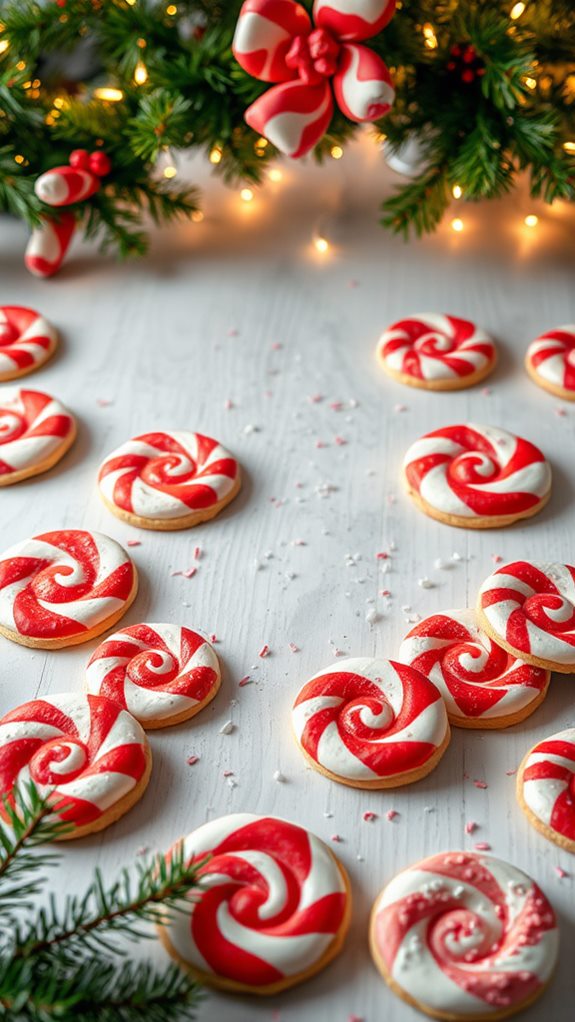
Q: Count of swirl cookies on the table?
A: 15